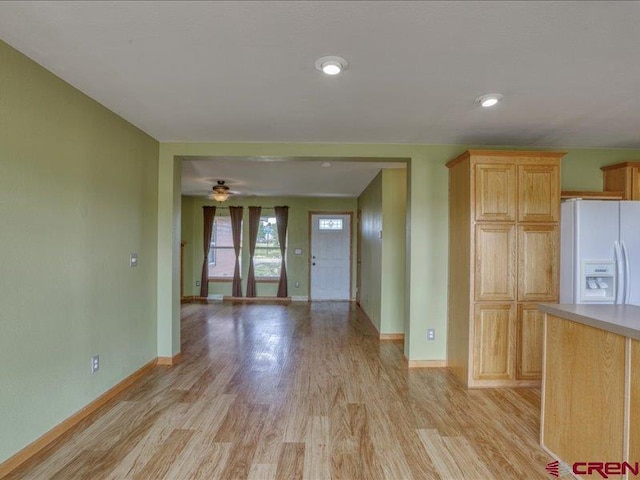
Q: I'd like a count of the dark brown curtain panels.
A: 4